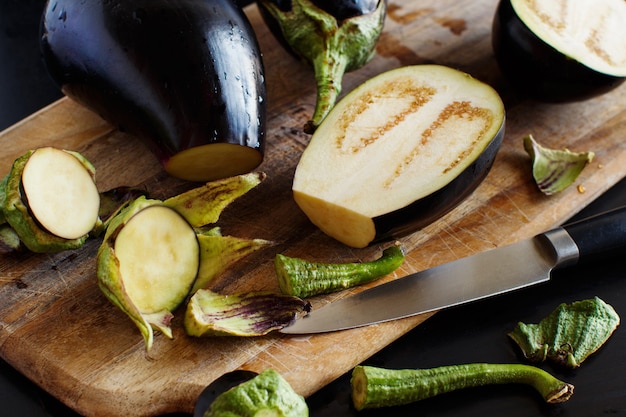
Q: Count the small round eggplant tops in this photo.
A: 2